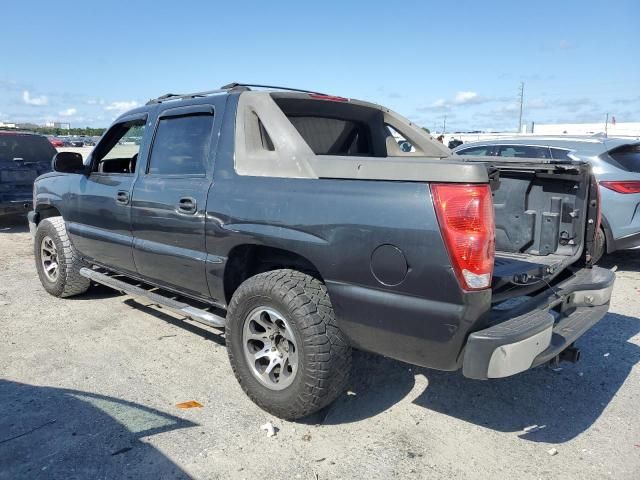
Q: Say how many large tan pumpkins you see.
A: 0